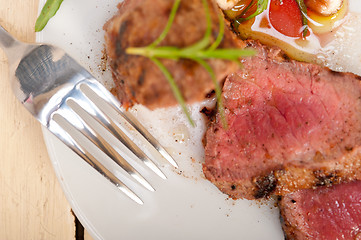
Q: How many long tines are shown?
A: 4